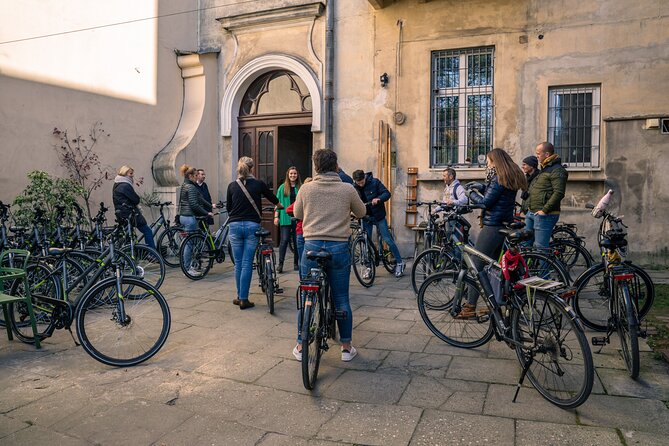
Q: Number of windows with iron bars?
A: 2